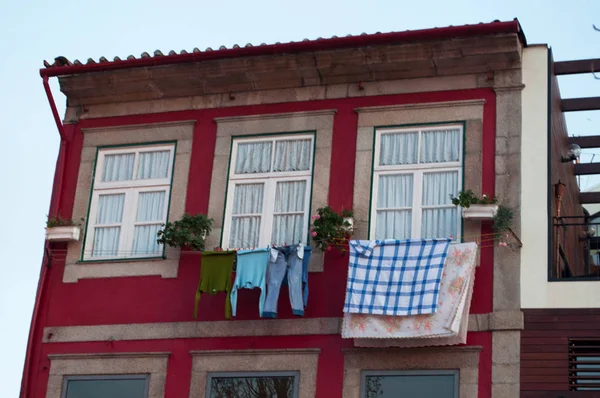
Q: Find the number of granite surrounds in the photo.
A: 6